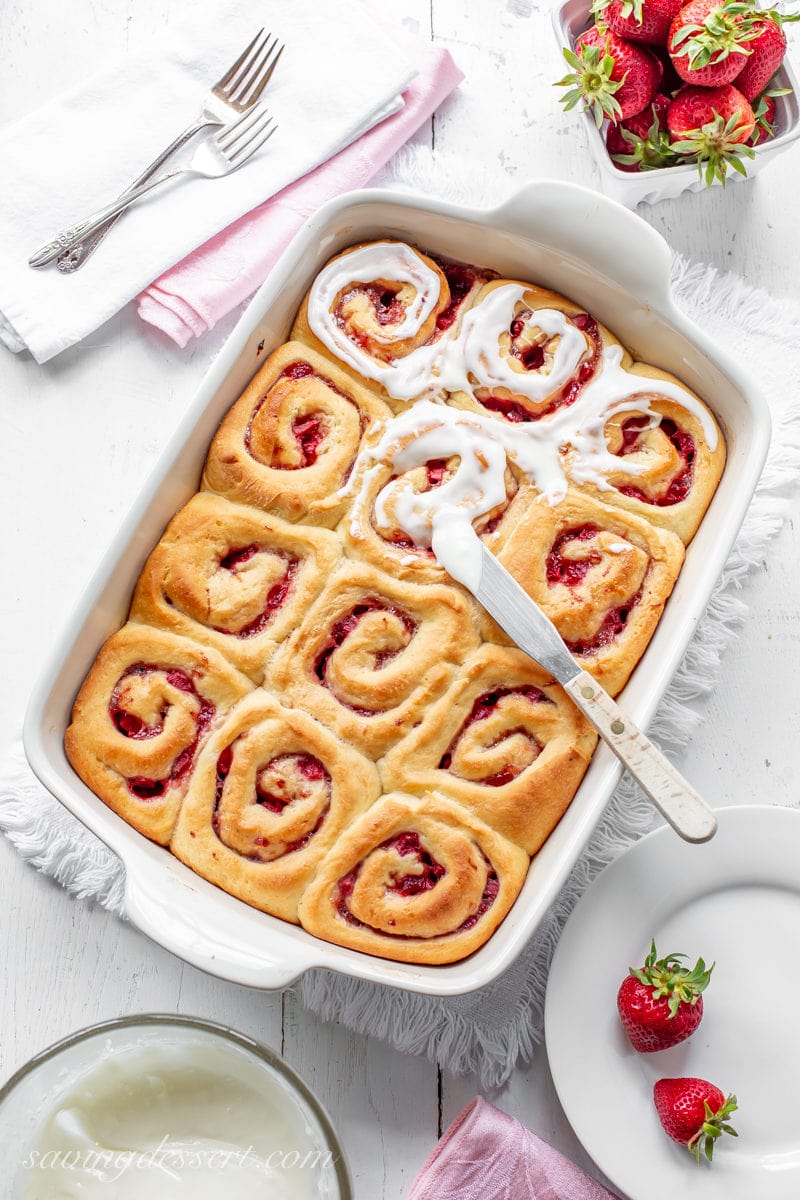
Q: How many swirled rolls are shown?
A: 12